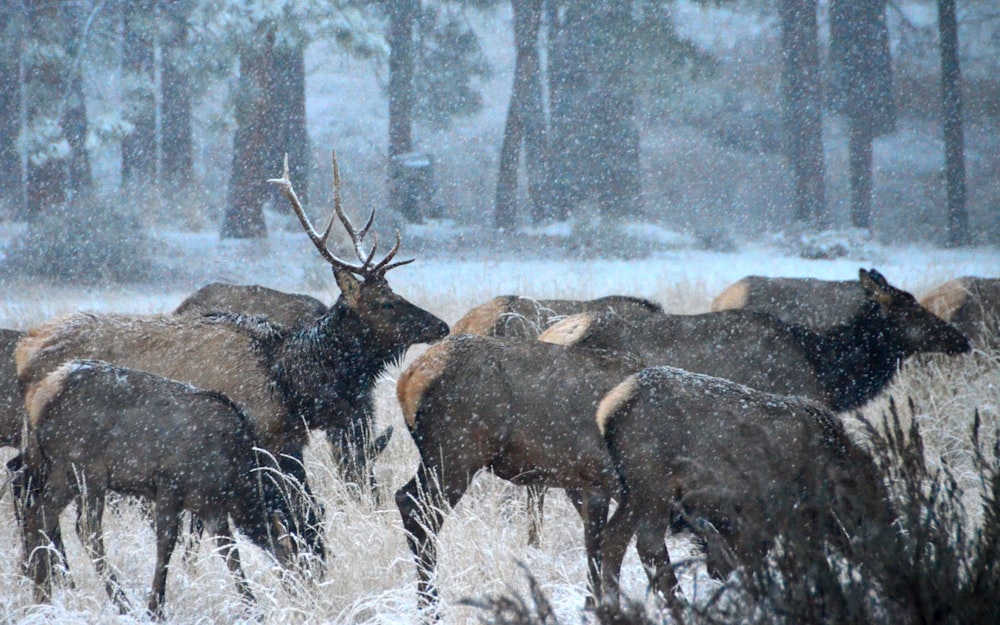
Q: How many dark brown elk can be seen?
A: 10